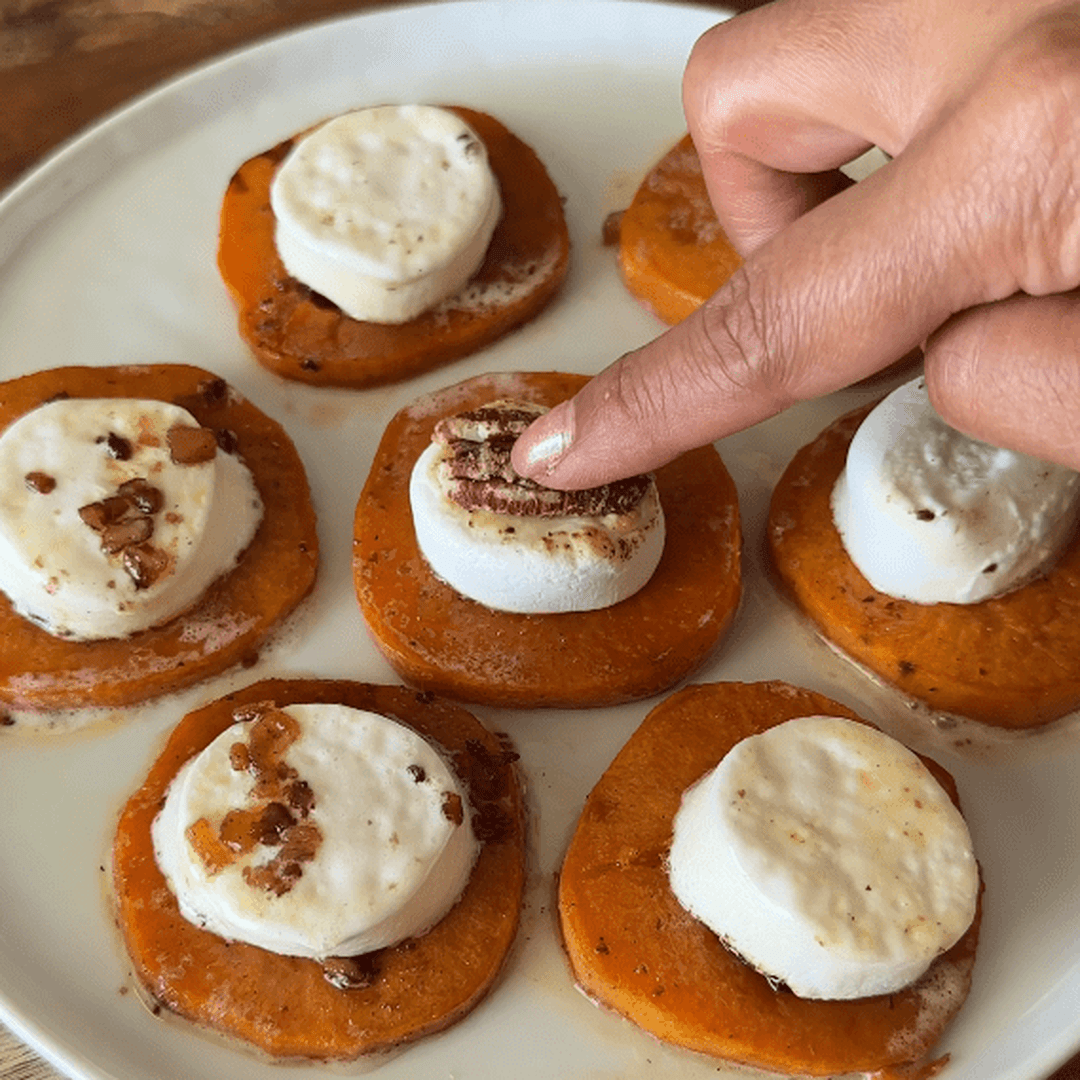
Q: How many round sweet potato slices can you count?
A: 7